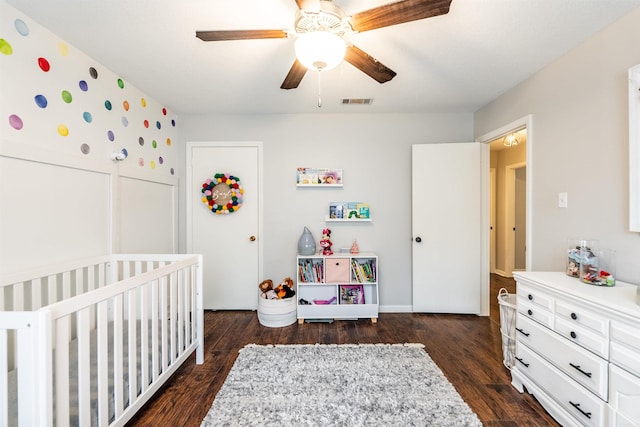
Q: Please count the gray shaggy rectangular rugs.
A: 1